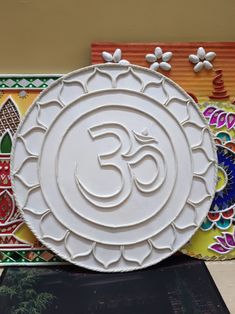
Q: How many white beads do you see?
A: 14